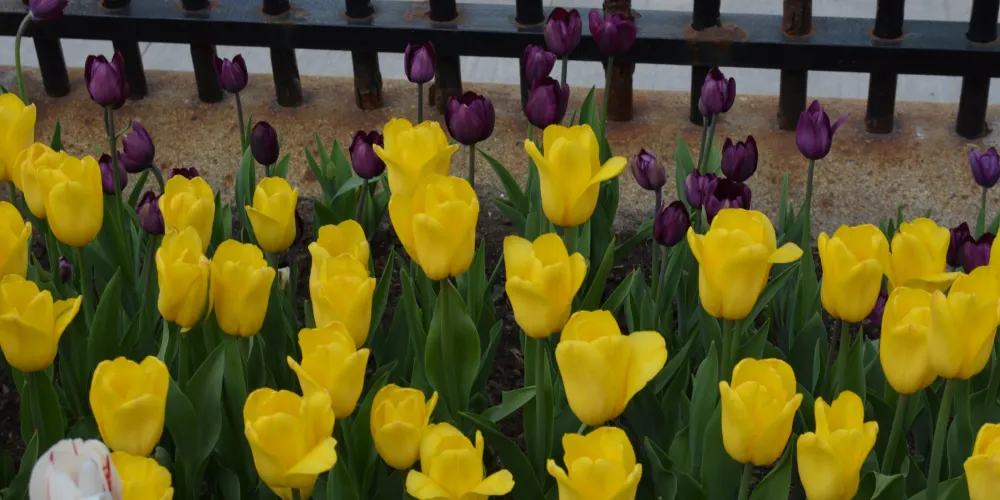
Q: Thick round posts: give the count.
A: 12